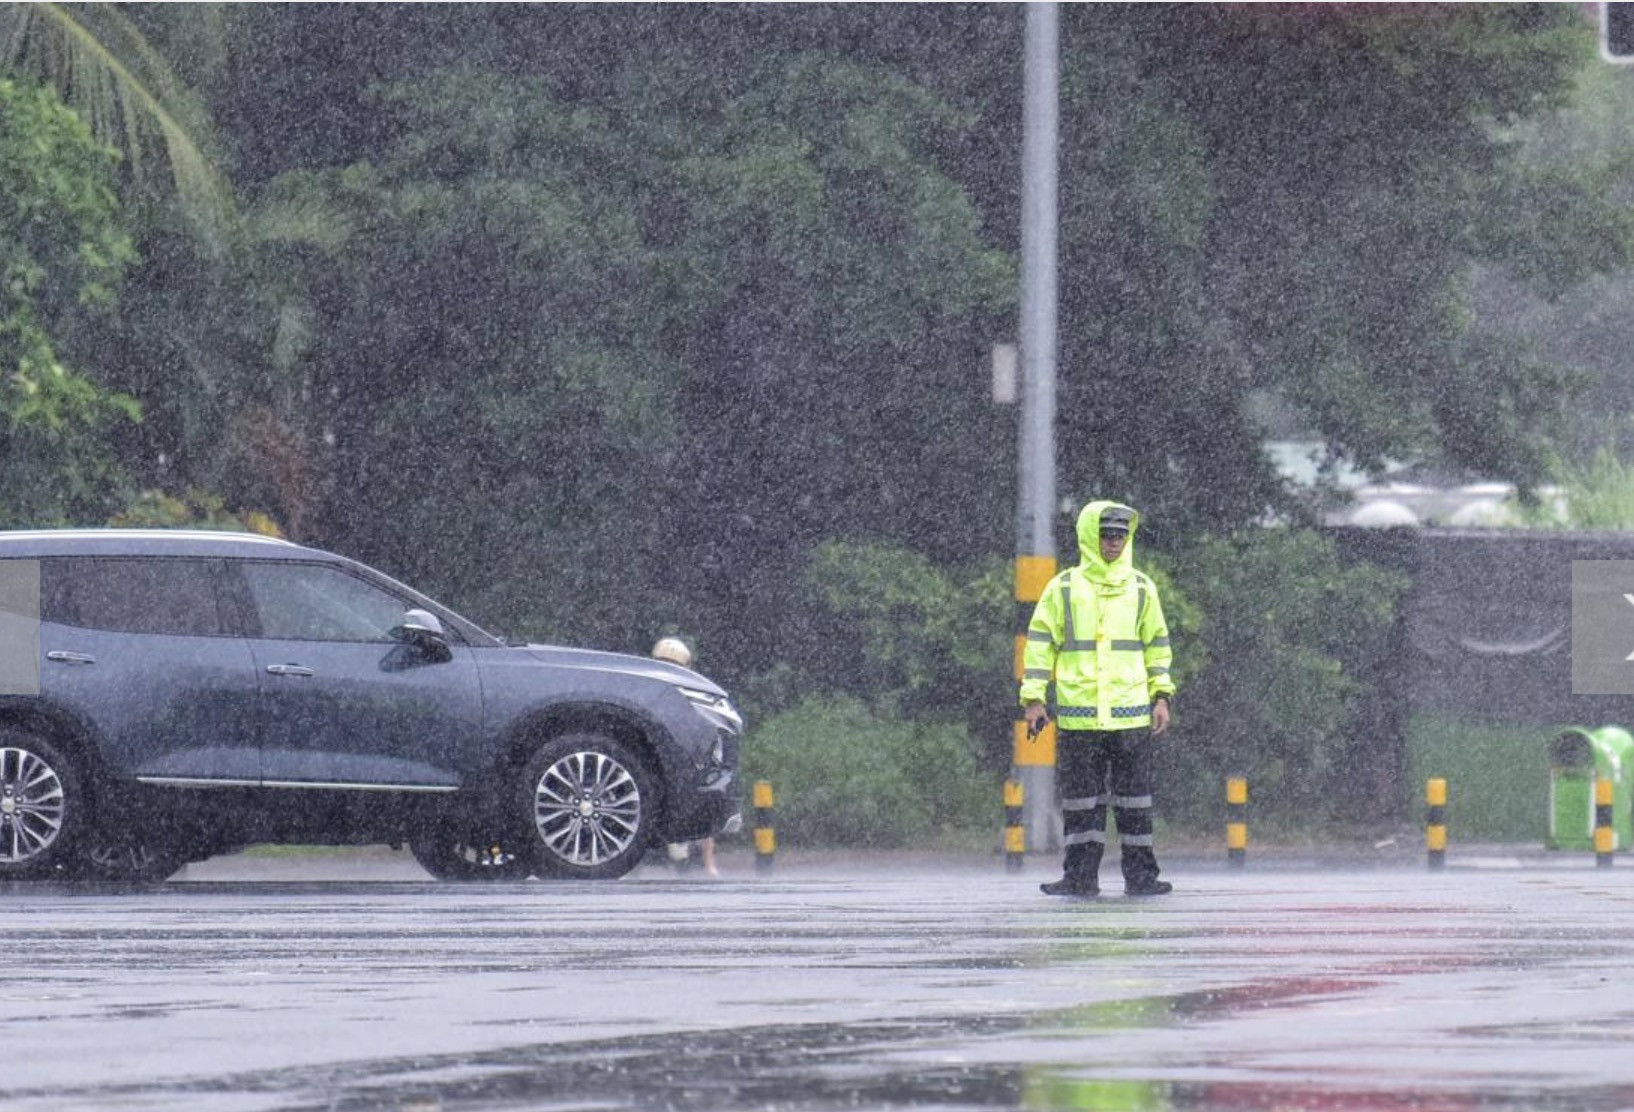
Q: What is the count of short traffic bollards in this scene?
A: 5